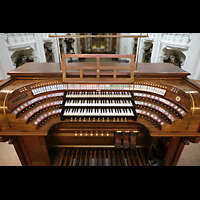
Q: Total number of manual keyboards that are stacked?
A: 3